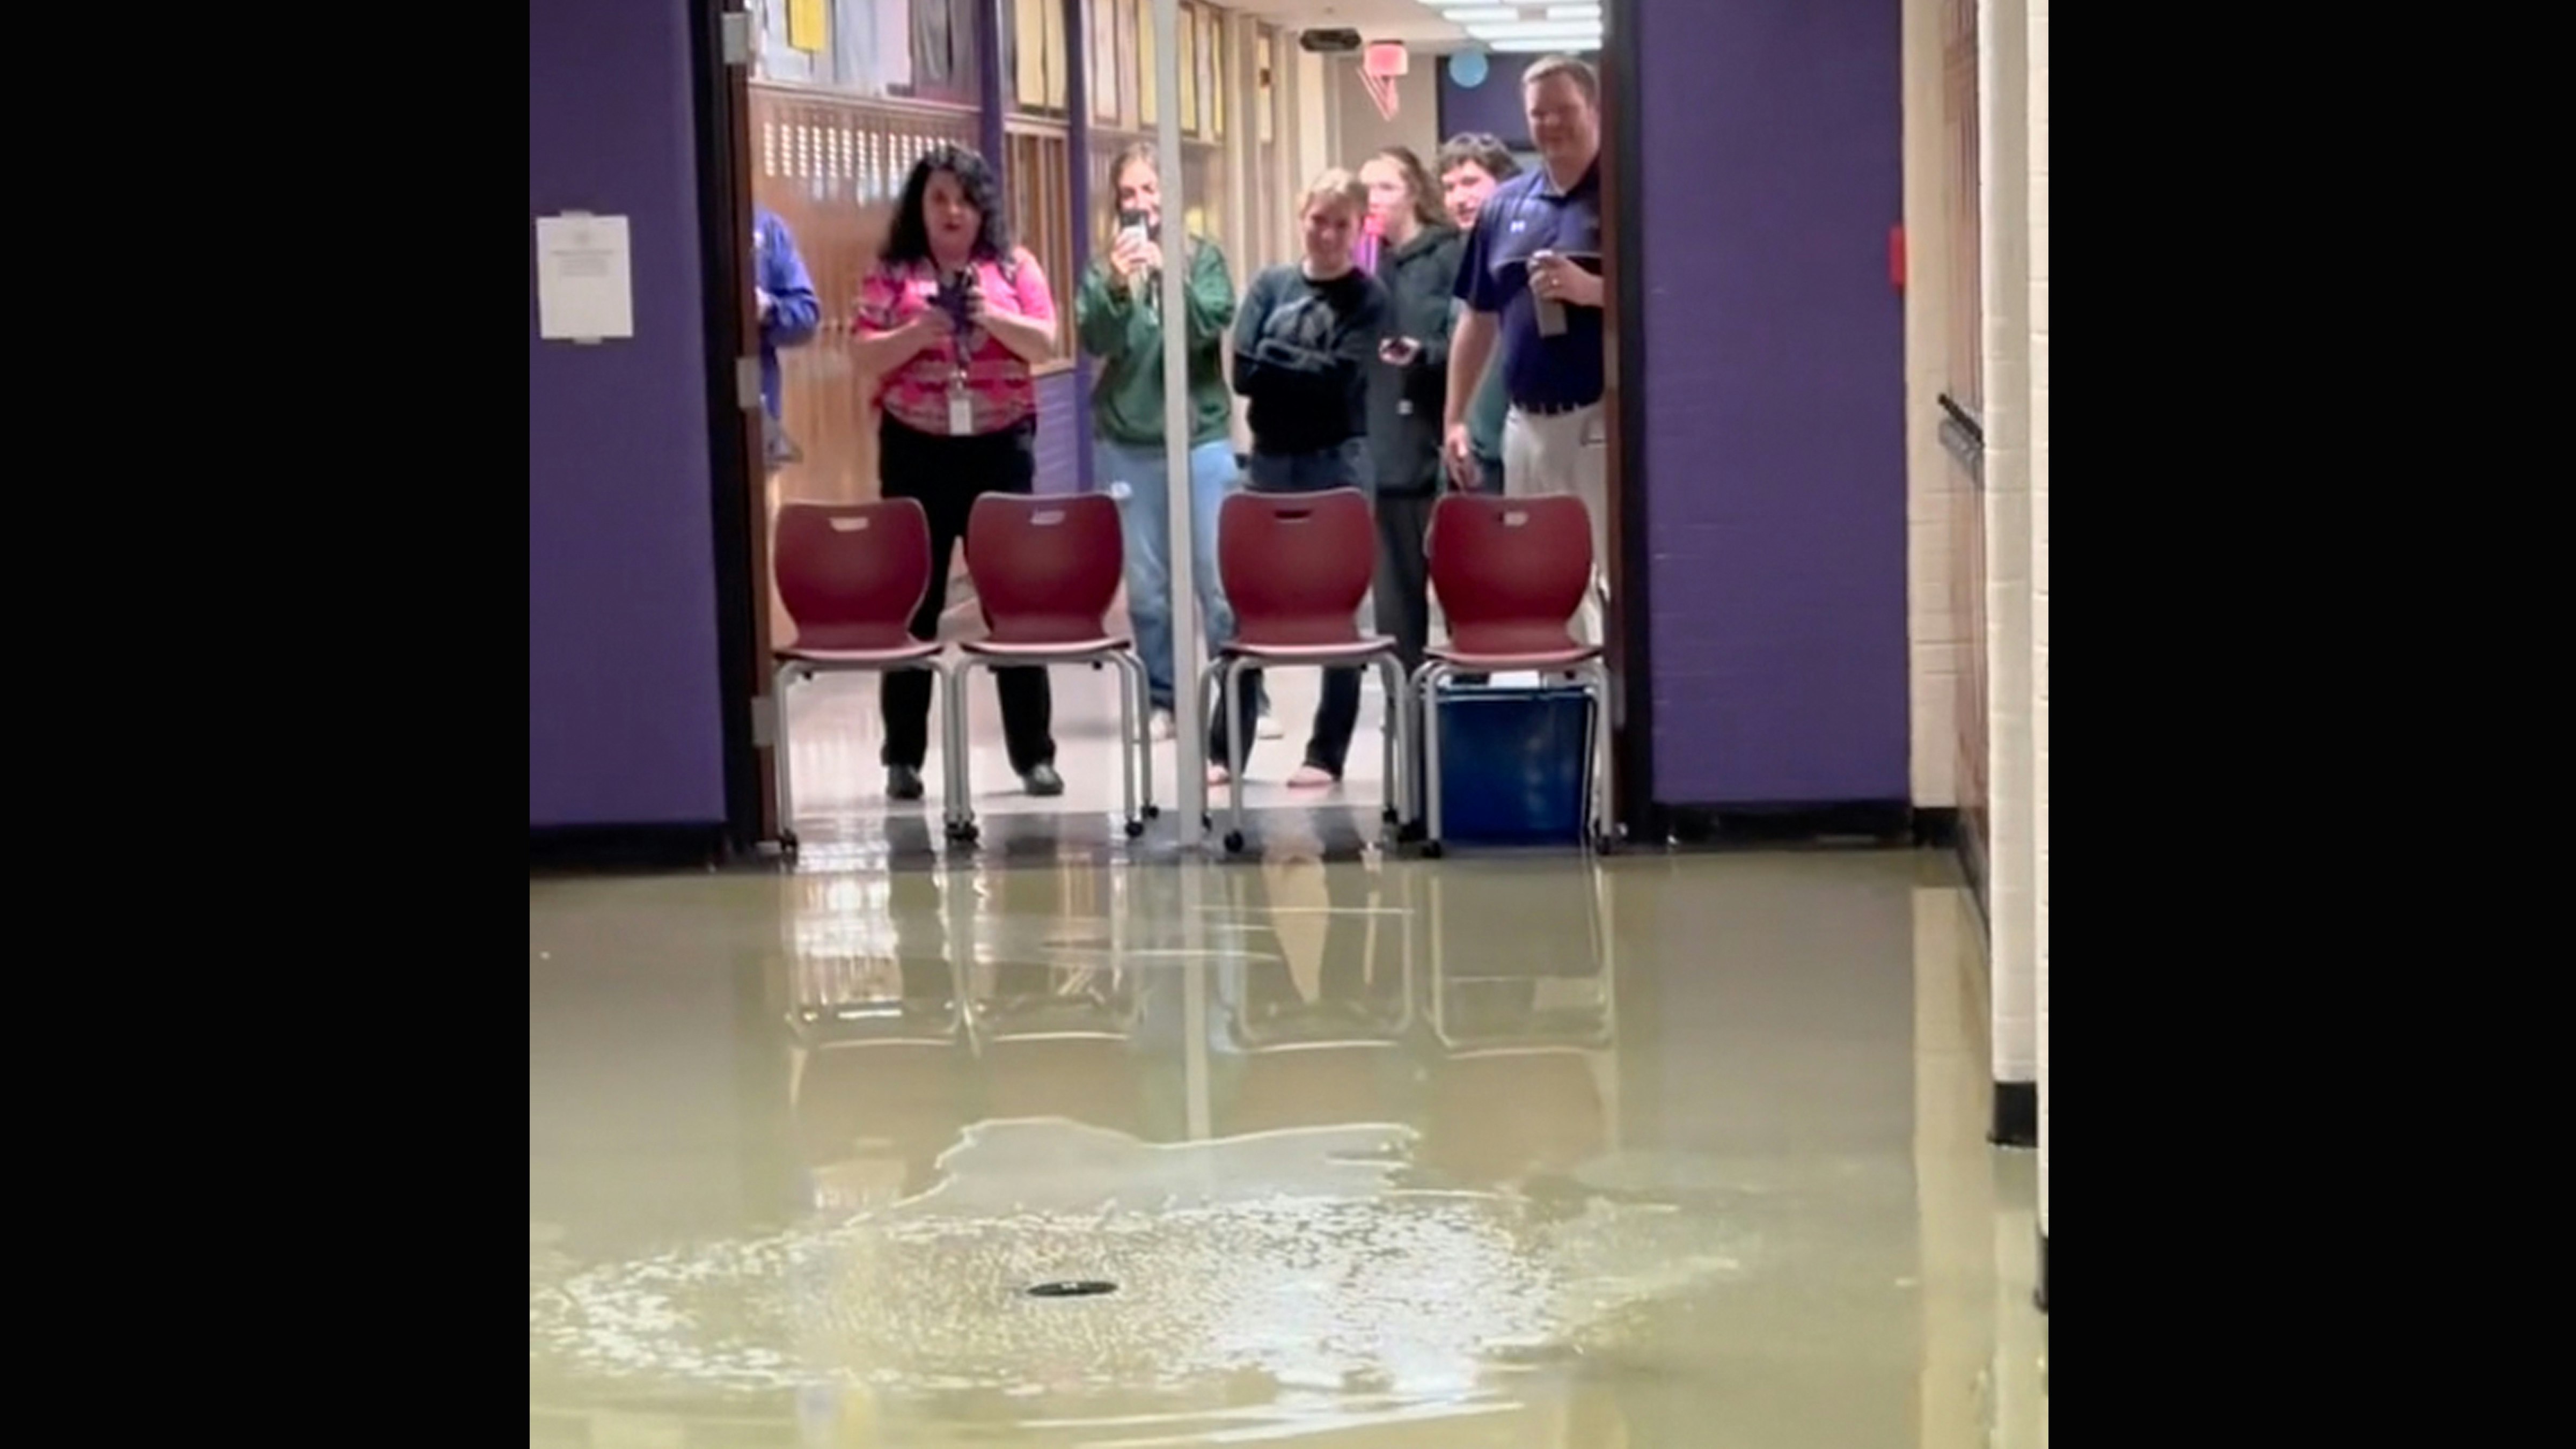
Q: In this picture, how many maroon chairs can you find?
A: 4